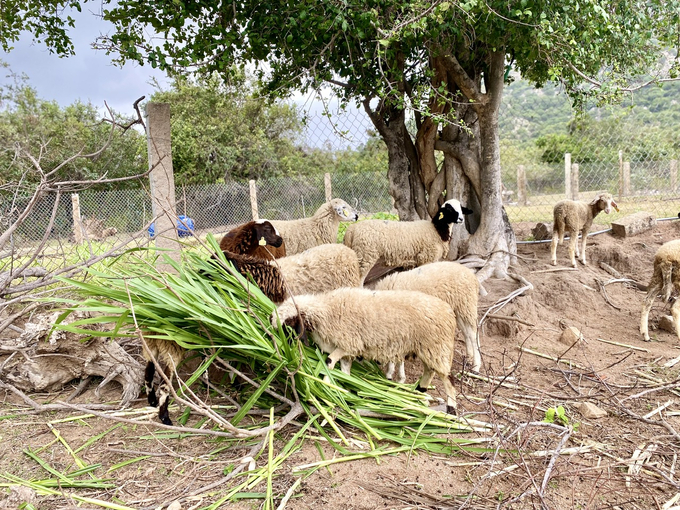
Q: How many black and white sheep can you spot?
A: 1